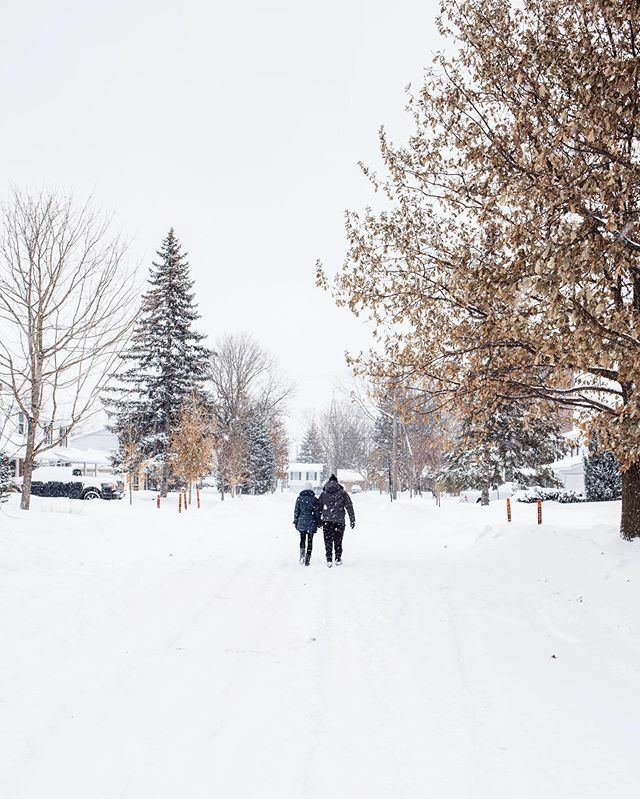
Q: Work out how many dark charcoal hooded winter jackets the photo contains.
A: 1